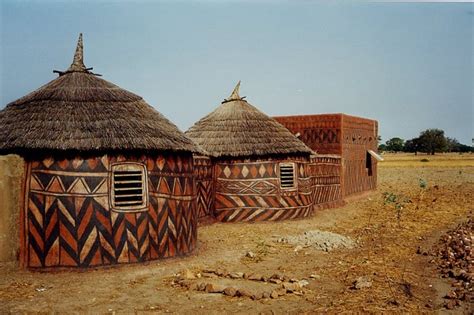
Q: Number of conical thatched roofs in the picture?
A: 2